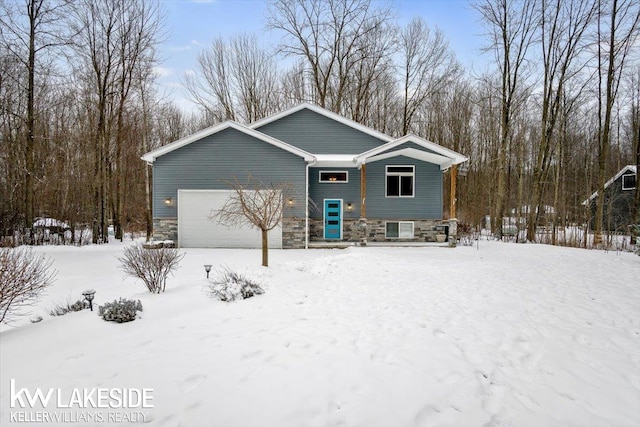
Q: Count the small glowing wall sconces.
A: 3